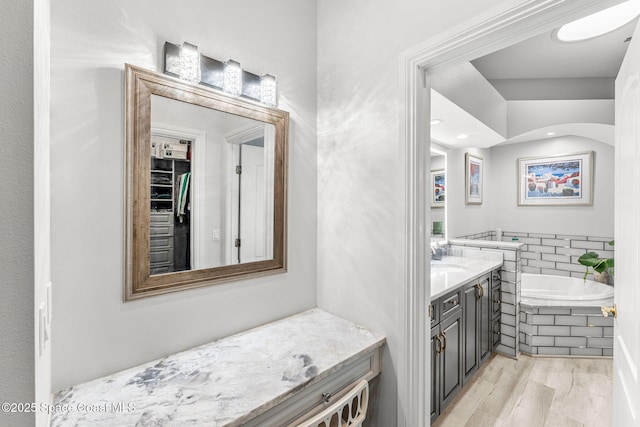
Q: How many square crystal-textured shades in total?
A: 3